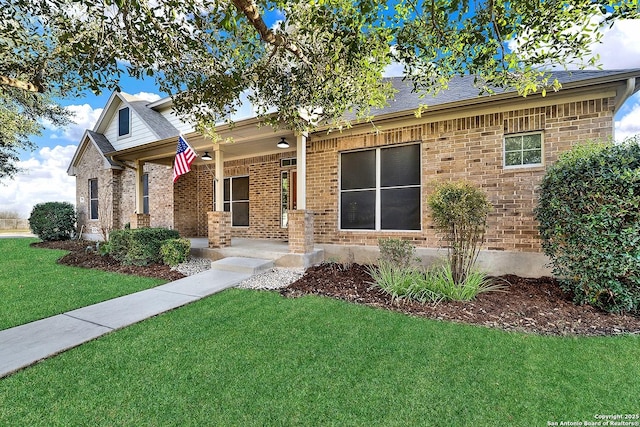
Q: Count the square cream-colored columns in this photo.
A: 3